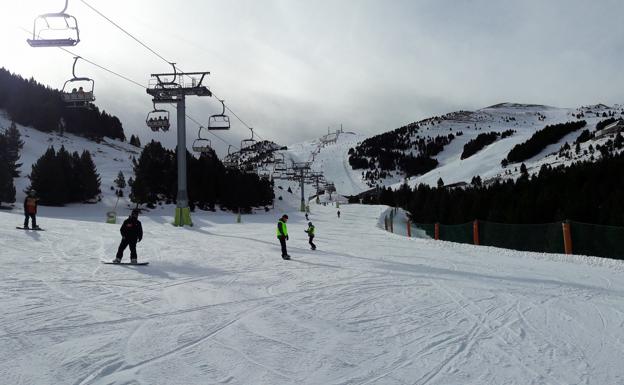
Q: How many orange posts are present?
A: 4